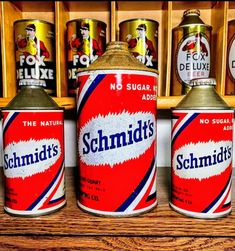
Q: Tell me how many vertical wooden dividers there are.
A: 5